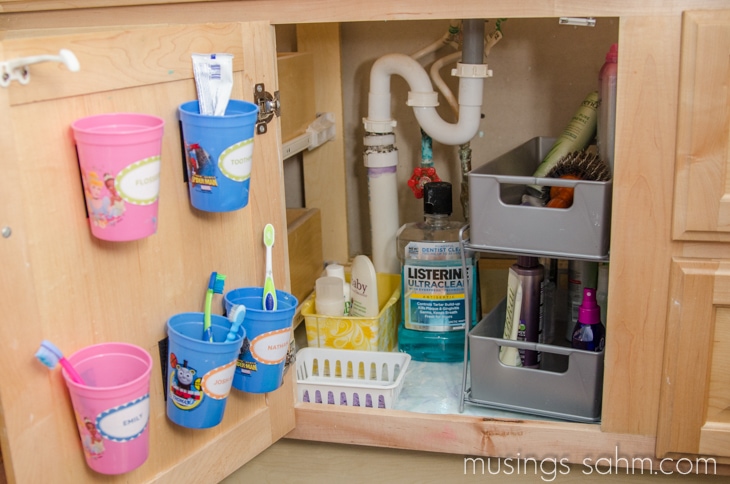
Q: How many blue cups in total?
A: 3